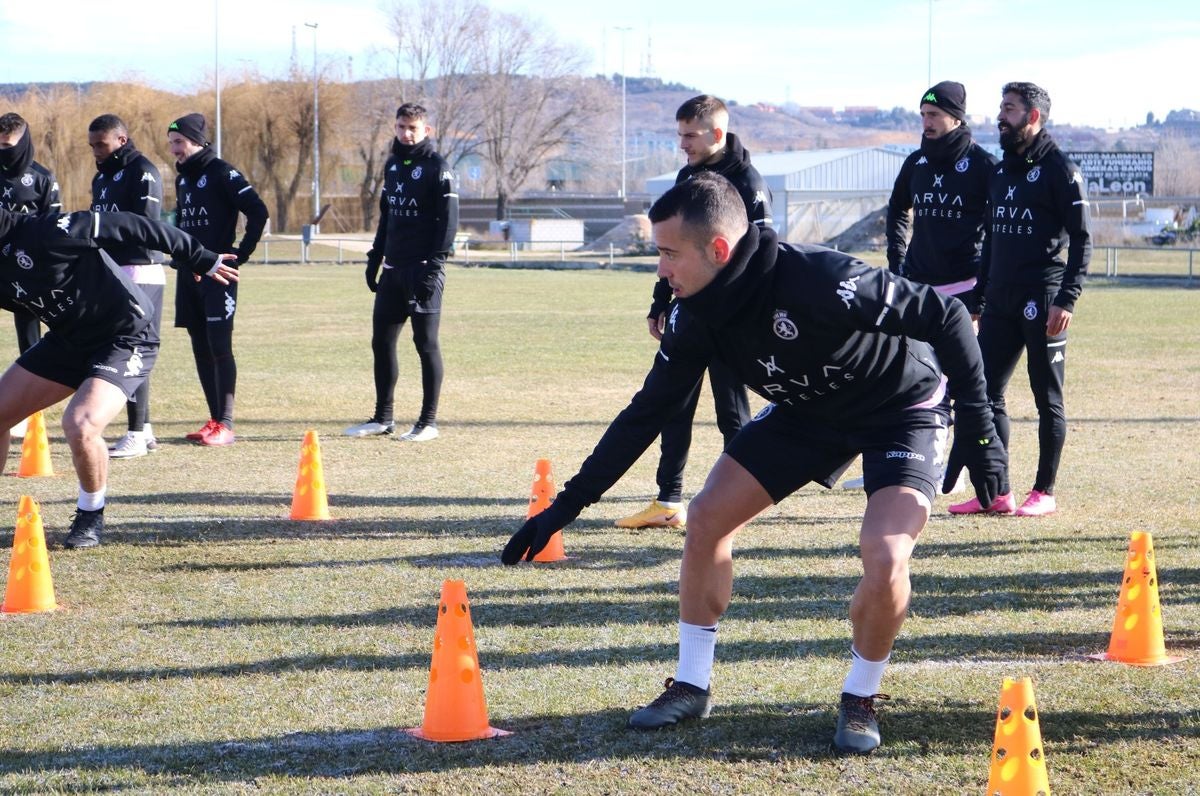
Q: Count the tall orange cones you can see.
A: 7